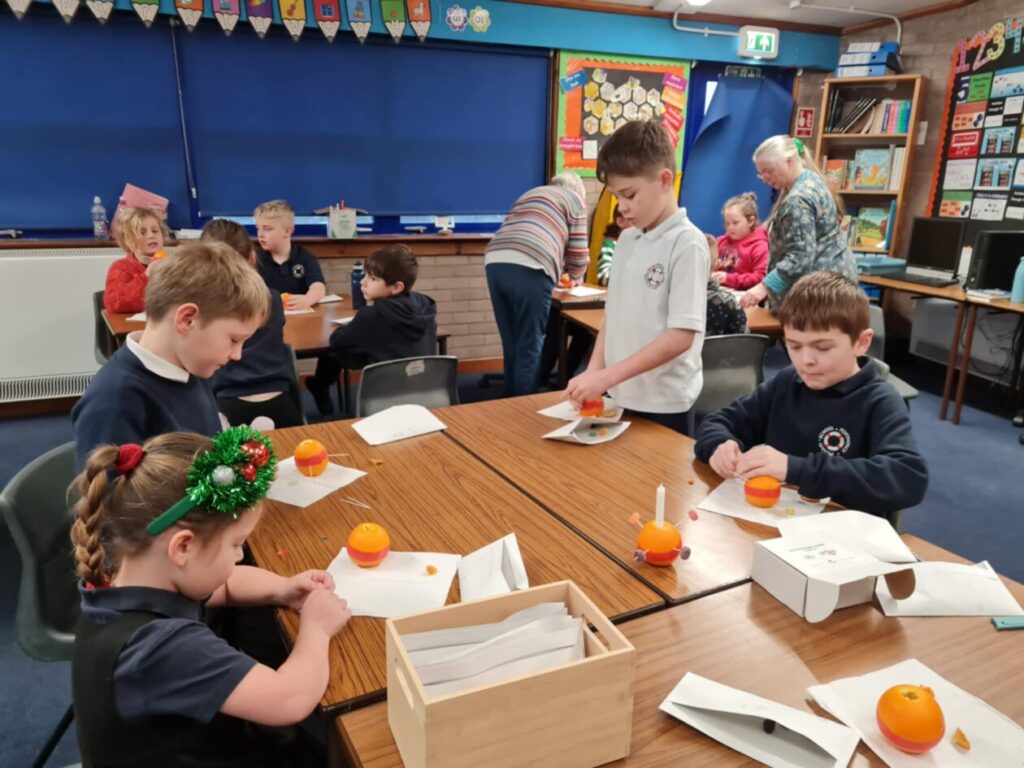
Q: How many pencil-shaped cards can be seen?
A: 12